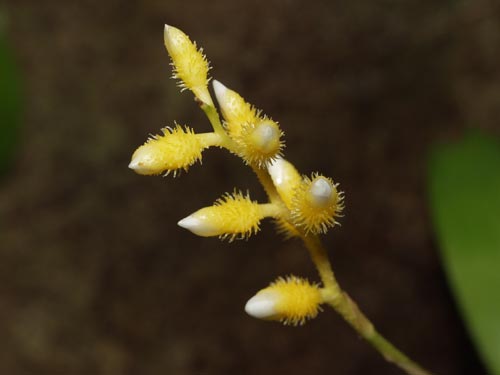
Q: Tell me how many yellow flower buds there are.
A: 8